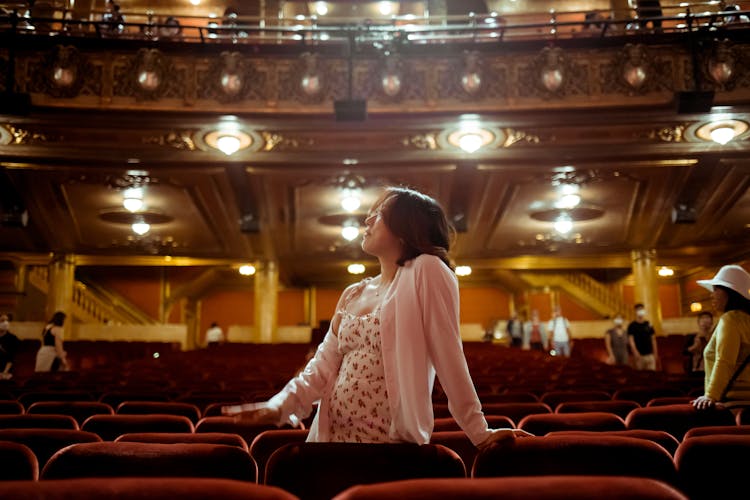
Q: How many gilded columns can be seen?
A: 3